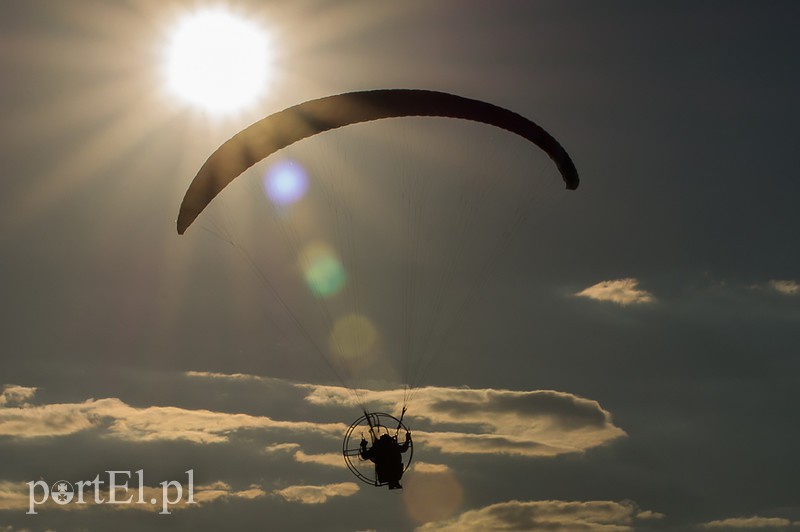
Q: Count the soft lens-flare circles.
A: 4